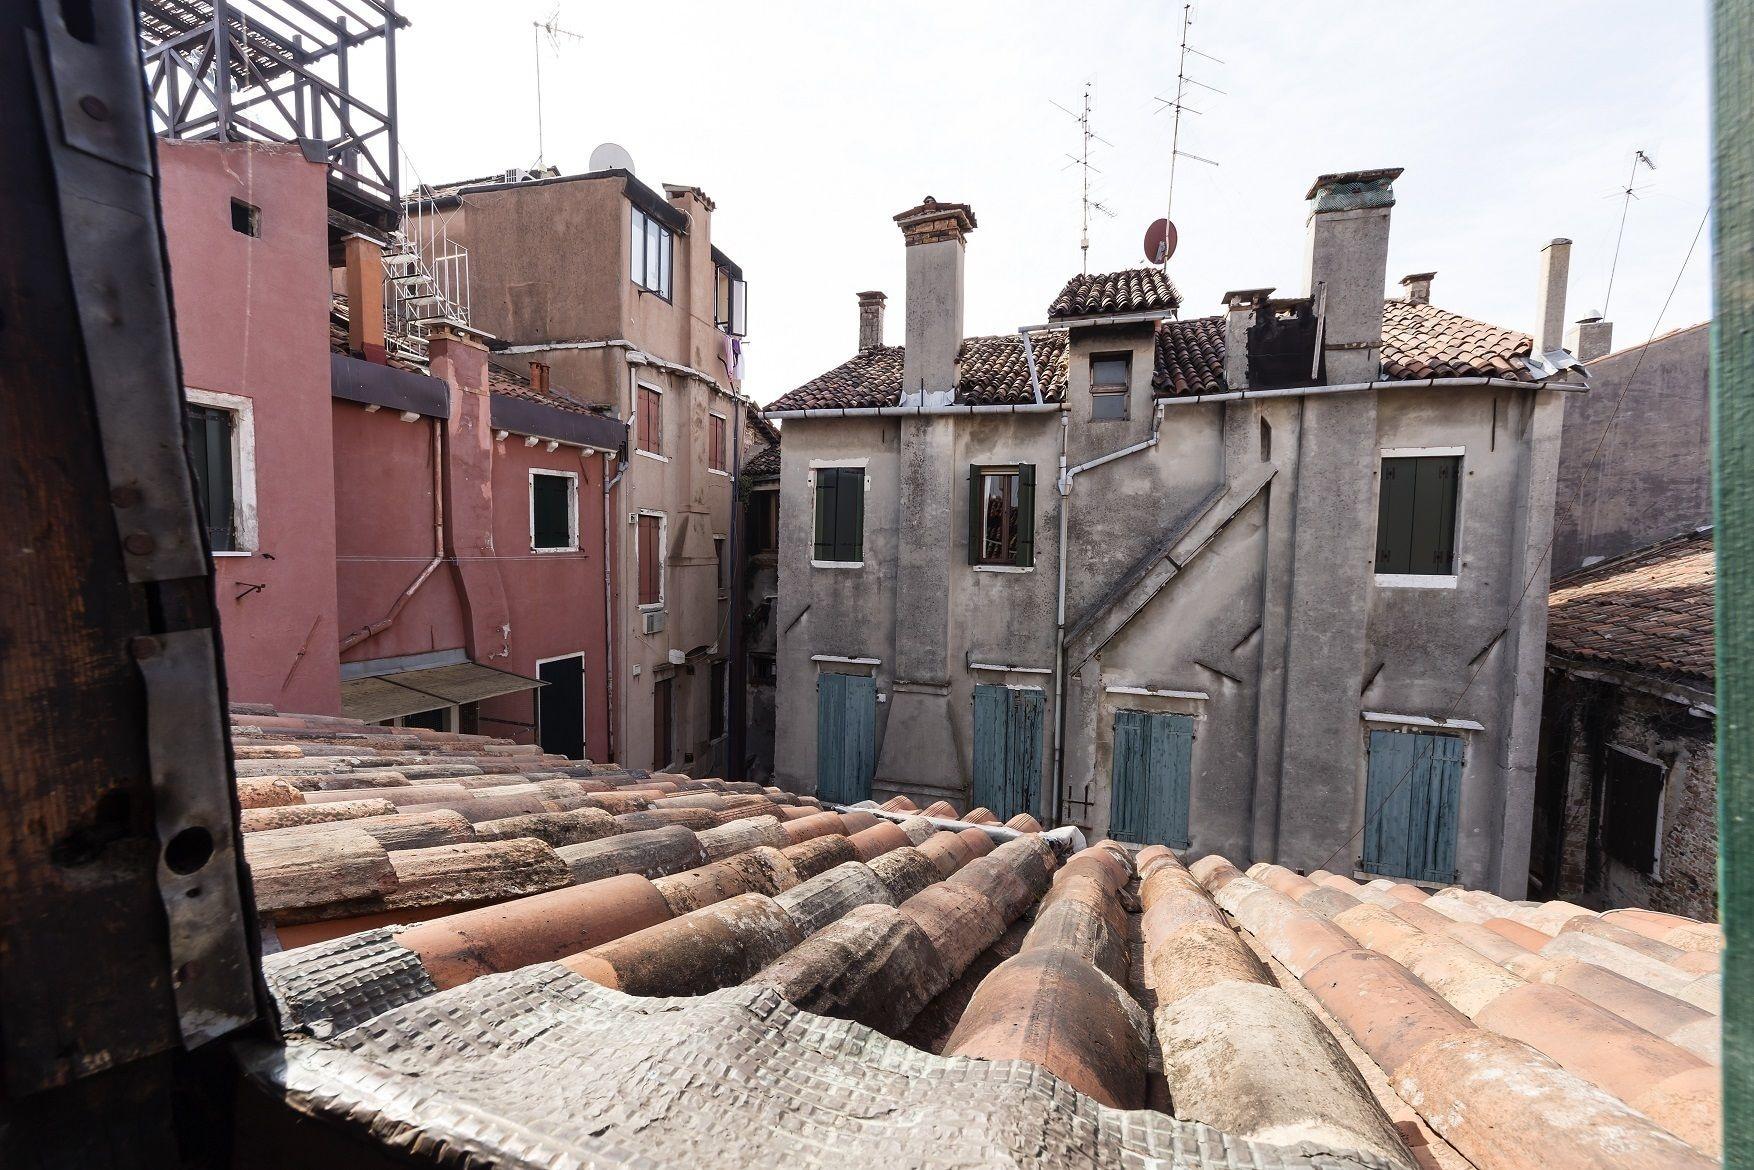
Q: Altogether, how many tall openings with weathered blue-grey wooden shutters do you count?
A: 4